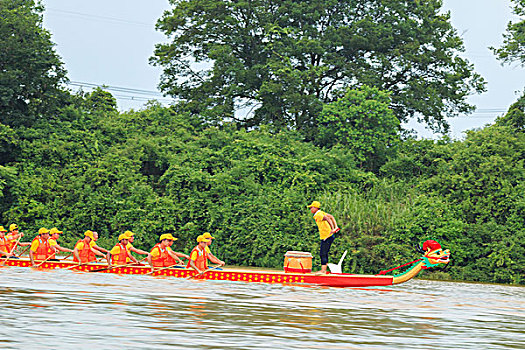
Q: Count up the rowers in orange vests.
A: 12